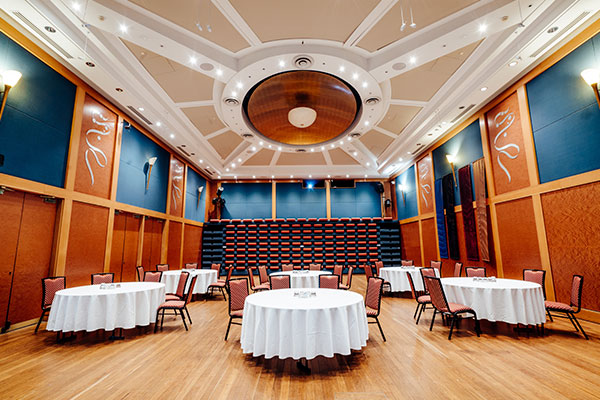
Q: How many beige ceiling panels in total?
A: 12